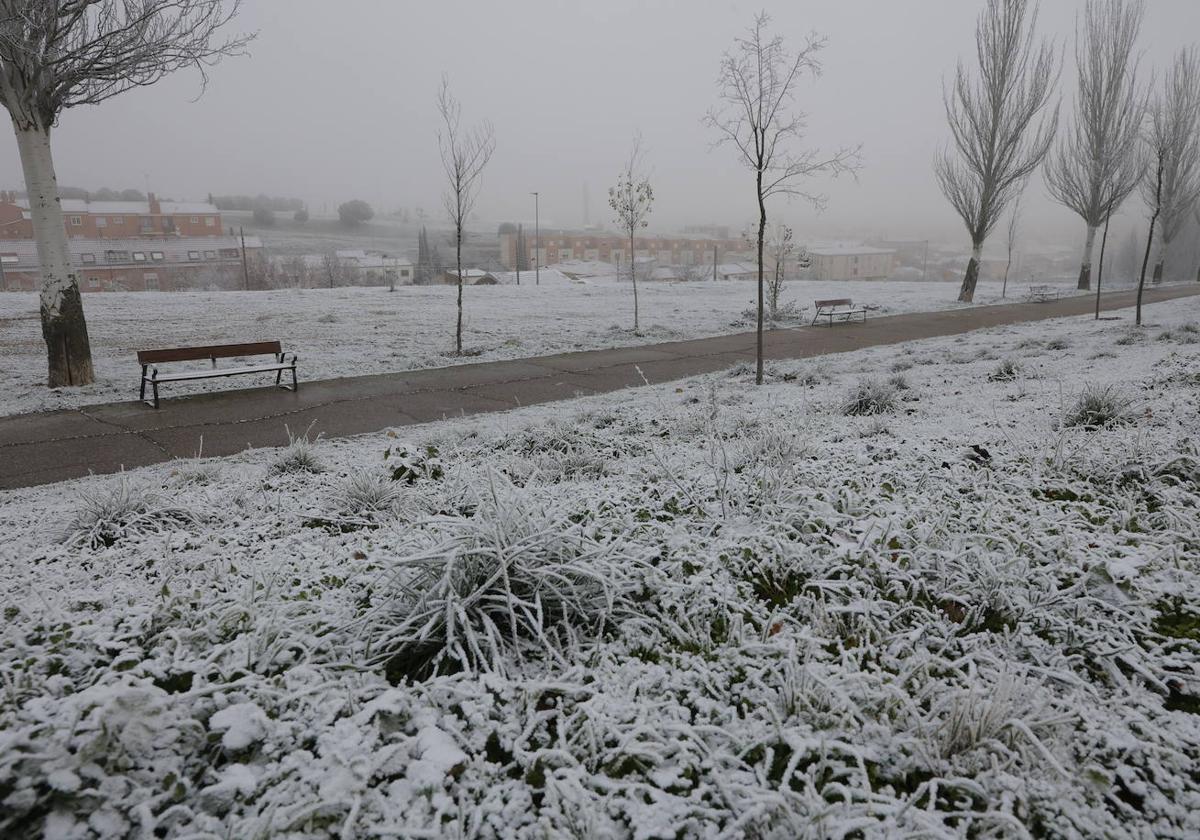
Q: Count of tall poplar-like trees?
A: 3